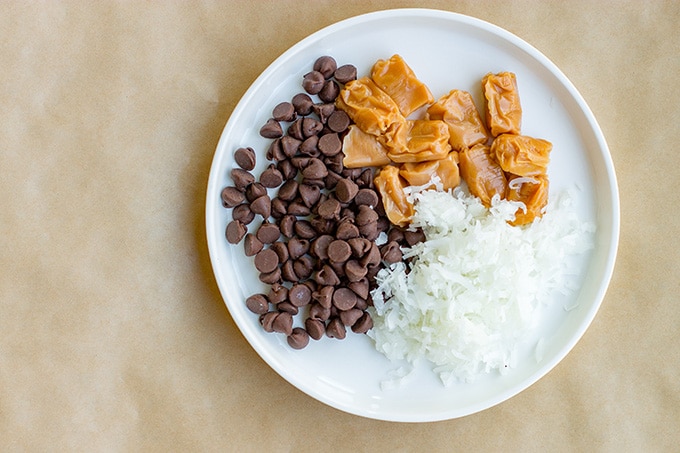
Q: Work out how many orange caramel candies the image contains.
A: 11